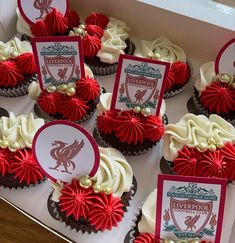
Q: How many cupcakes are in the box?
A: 11